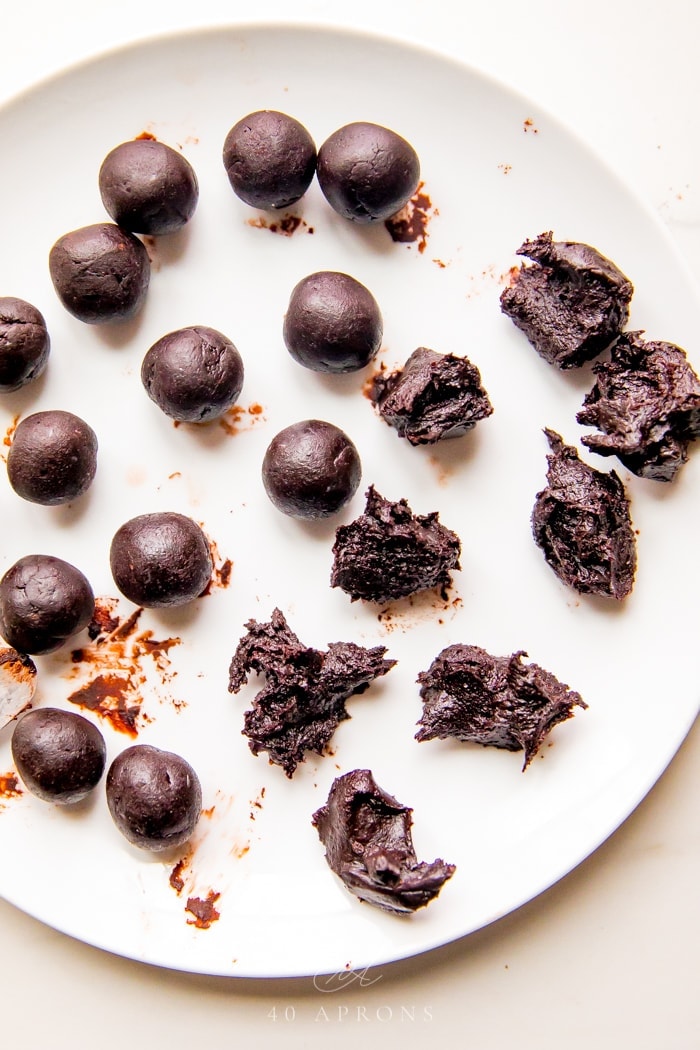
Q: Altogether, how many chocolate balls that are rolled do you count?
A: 13